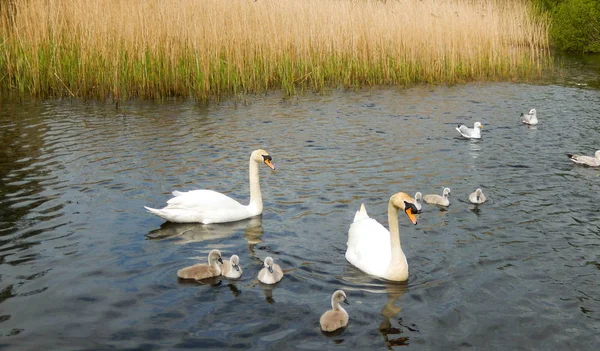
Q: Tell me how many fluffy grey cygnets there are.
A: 7